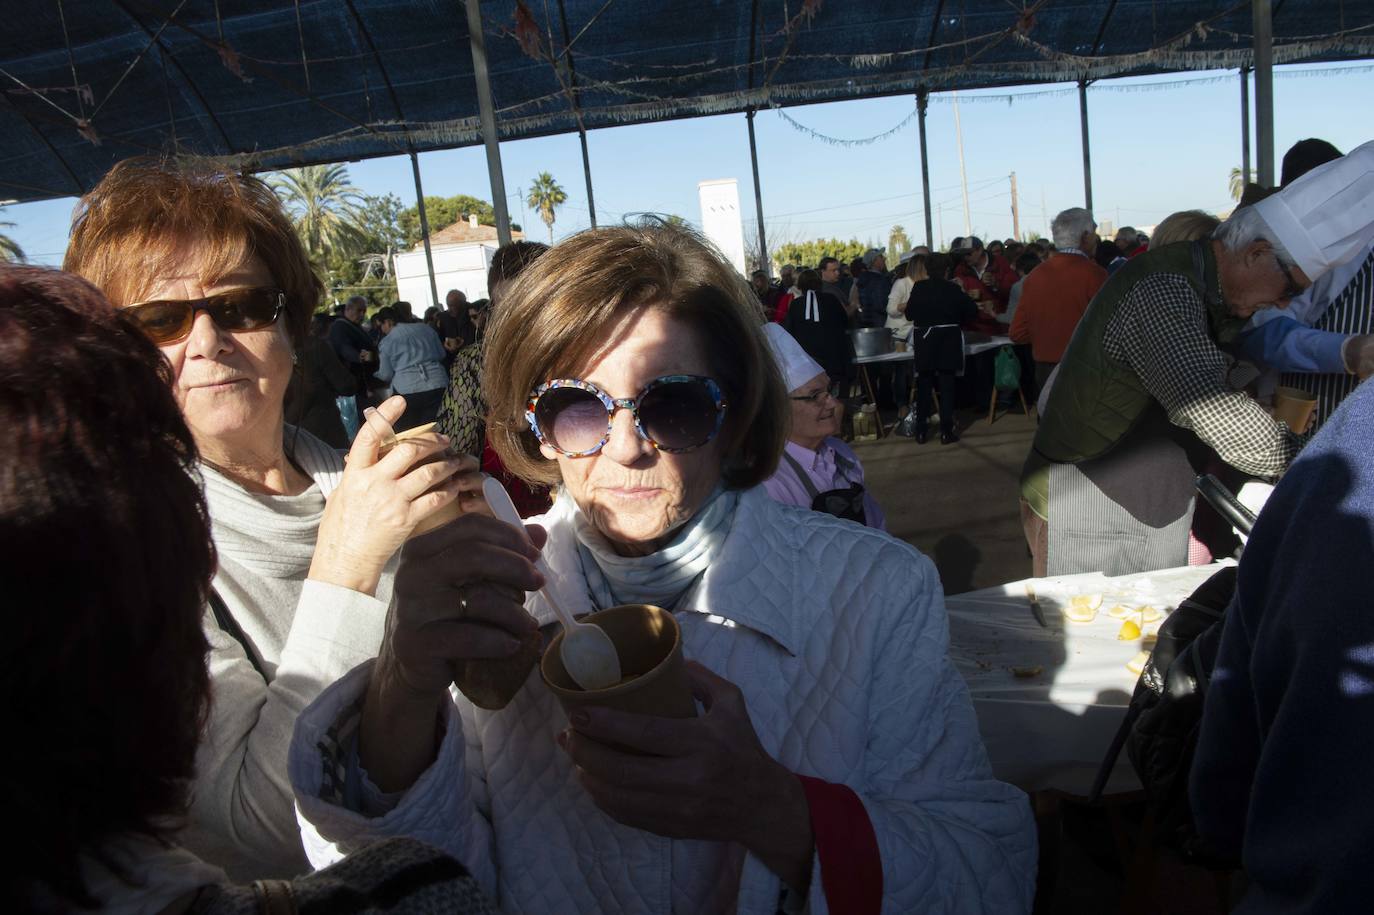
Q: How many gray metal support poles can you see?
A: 8